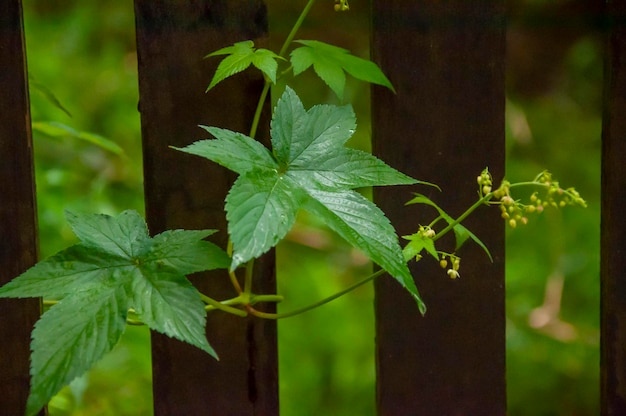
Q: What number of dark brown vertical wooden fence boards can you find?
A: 4